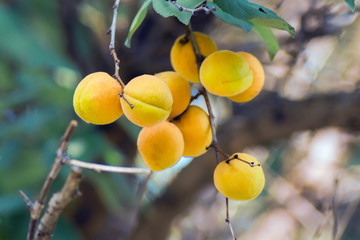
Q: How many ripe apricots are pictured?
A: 9